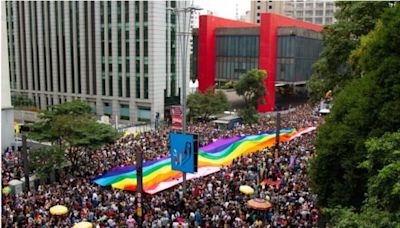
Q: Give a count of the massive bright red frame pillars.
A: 2